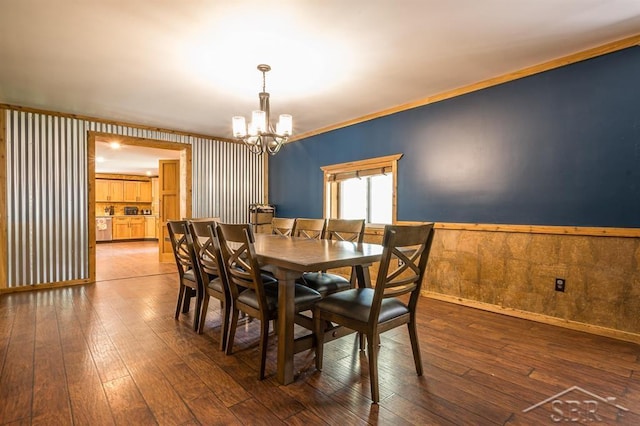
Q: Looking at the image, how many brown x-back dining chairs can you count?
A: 8